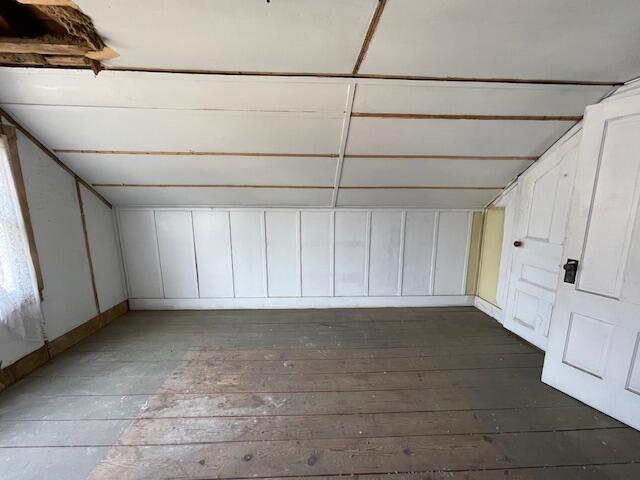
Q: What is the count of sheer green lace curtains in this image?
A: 0